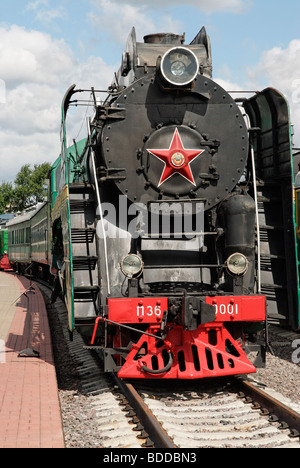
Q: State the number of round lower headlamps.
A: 2